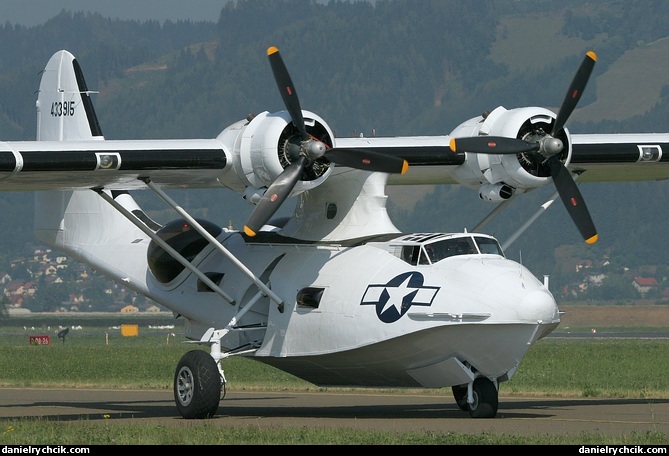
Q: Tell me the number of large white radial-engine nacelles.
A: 2